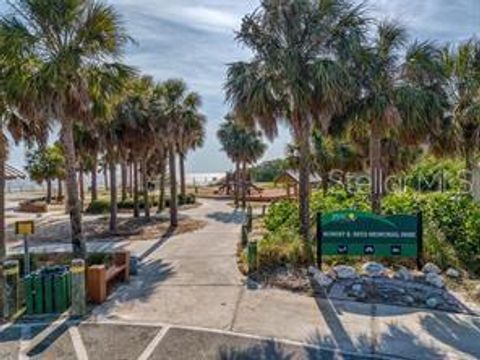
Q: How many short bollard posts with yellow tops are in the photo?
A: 2